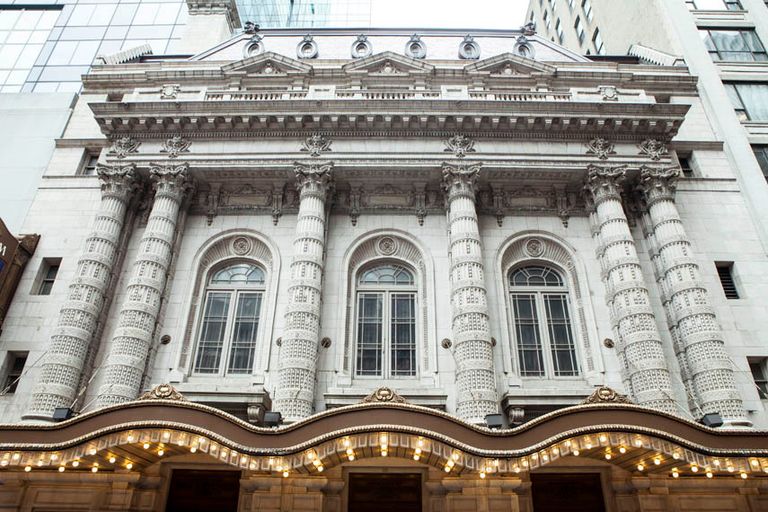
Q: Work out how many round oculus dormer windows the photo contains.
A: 6